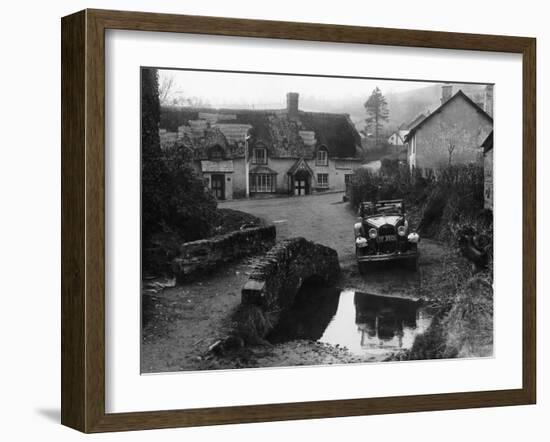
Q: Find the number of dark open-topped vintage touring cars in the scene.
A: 1